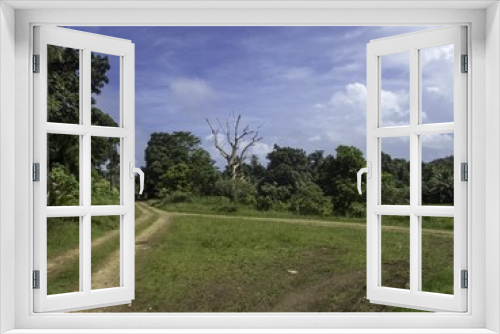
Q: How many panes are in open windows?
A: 12